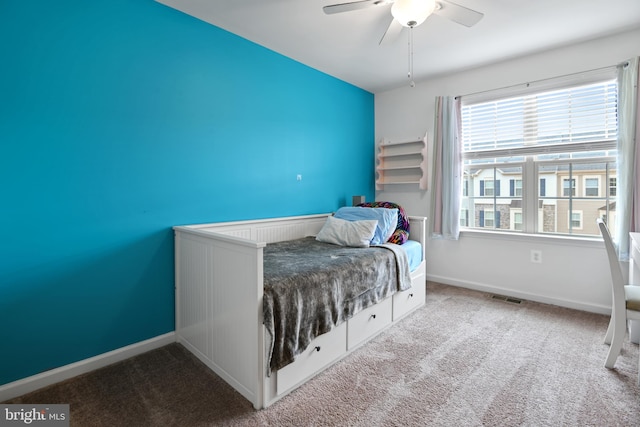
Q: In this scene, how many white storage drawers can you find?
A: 3